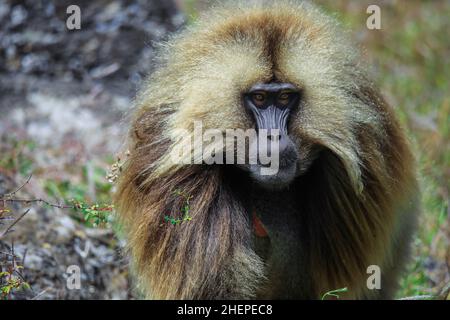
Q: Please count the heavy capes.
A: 1